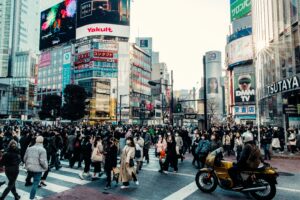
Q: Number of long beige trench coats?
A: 1